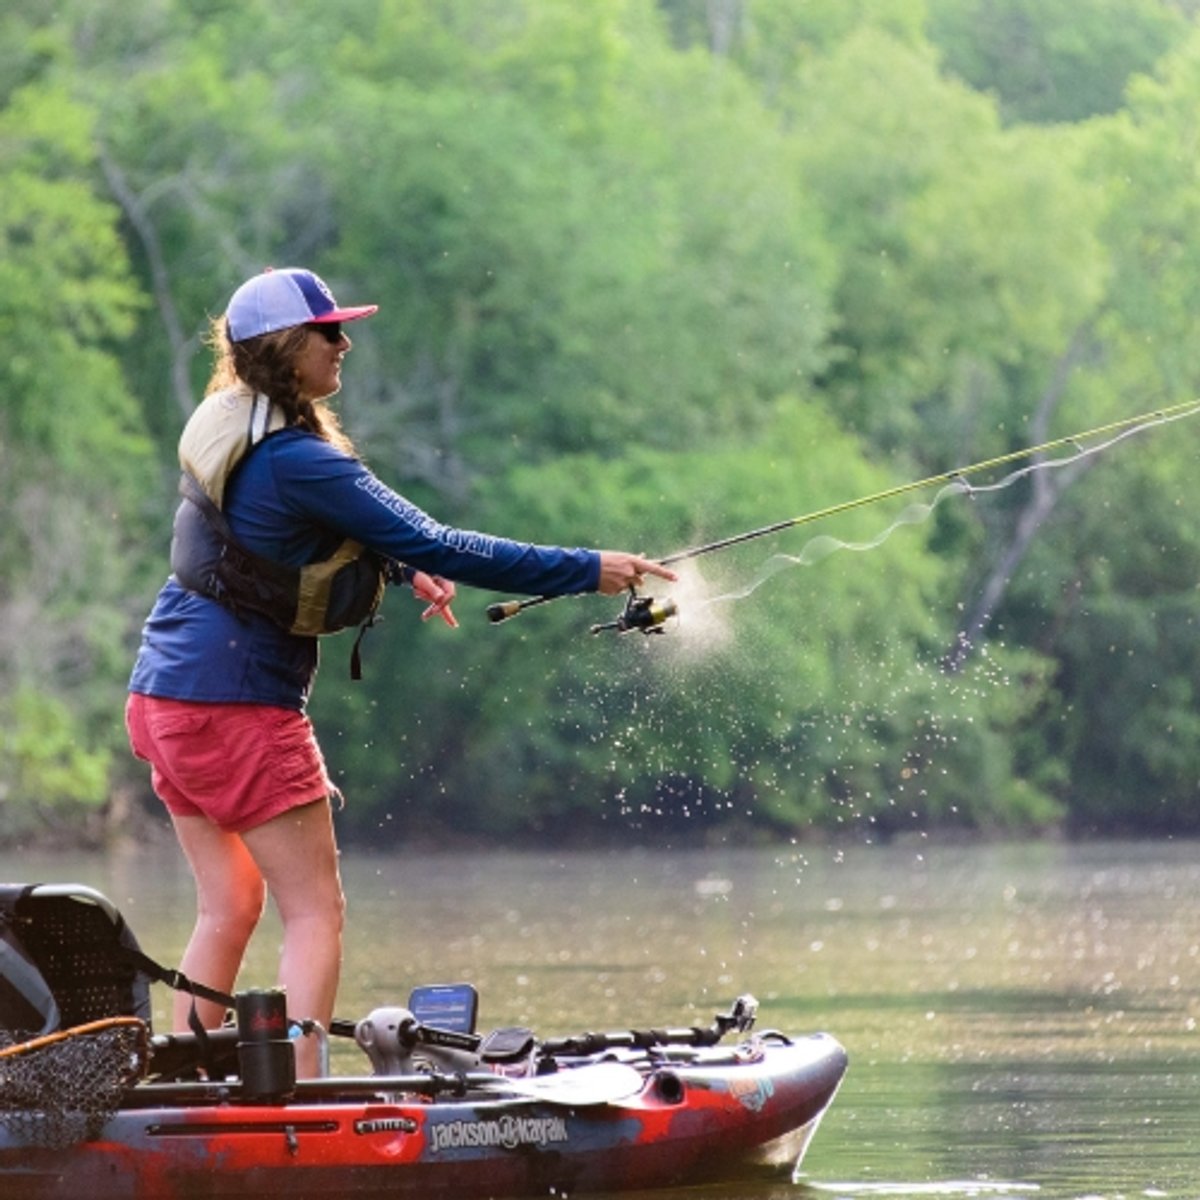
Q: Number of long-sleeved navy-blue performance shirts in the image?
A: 1